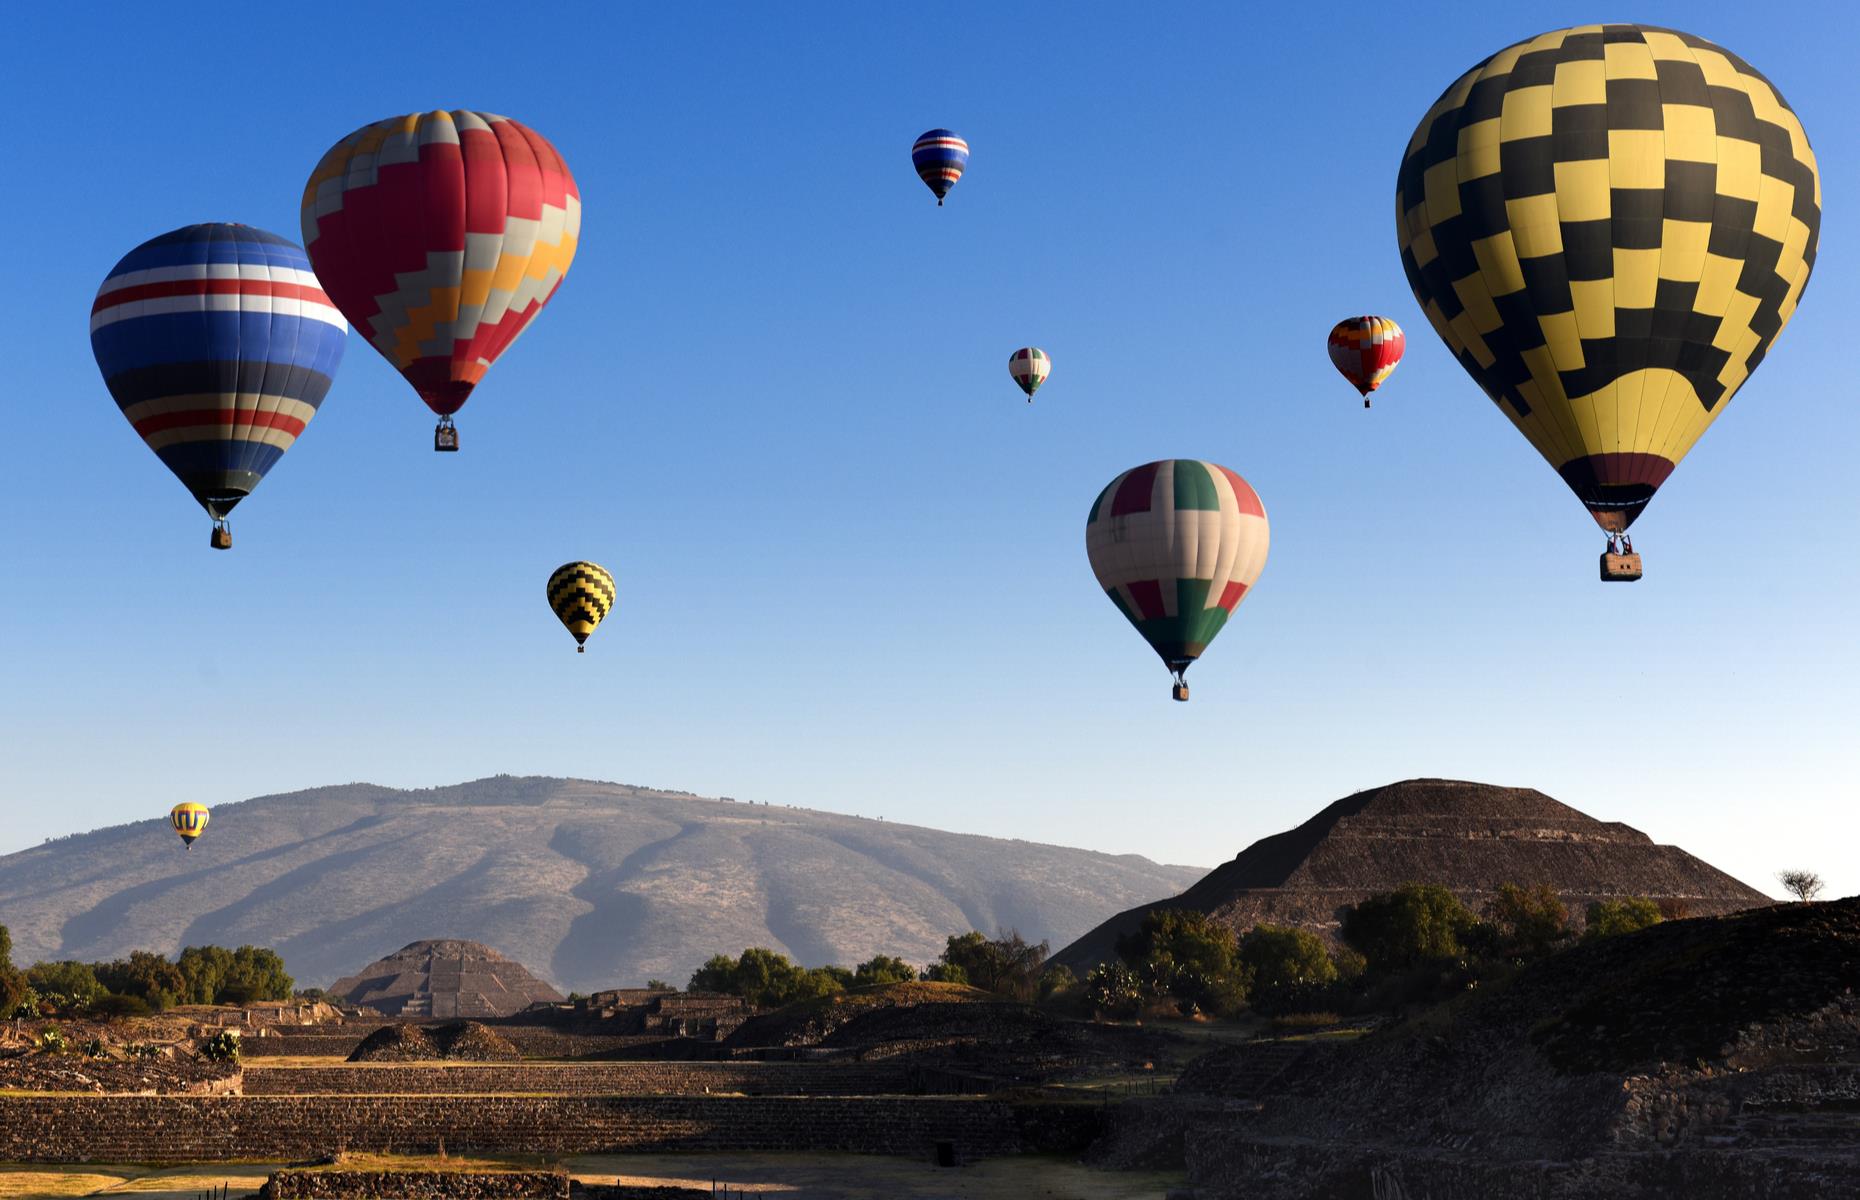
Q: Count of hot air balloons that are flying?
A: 9